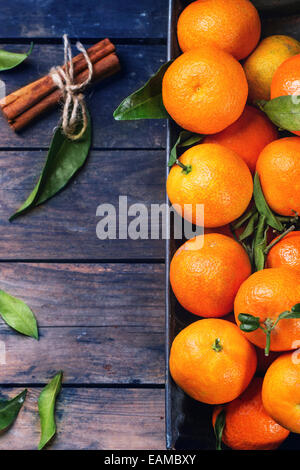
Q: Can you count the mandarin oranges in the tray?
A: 13